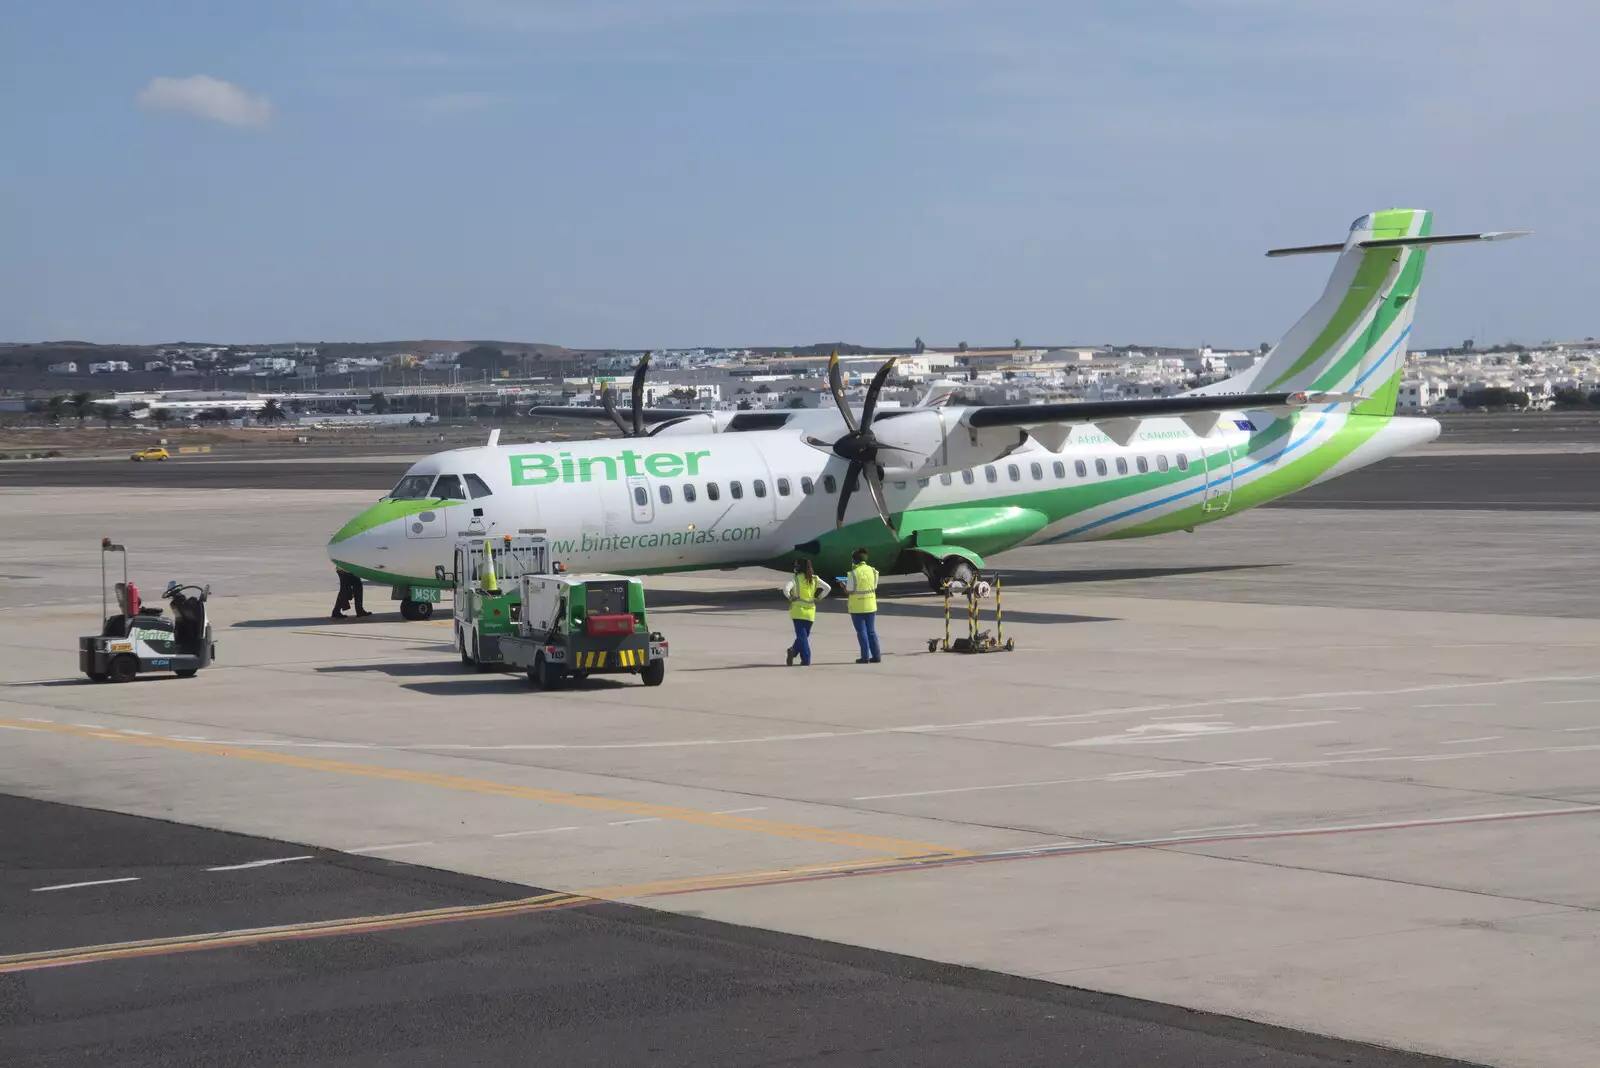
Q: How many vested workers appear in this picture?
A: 2